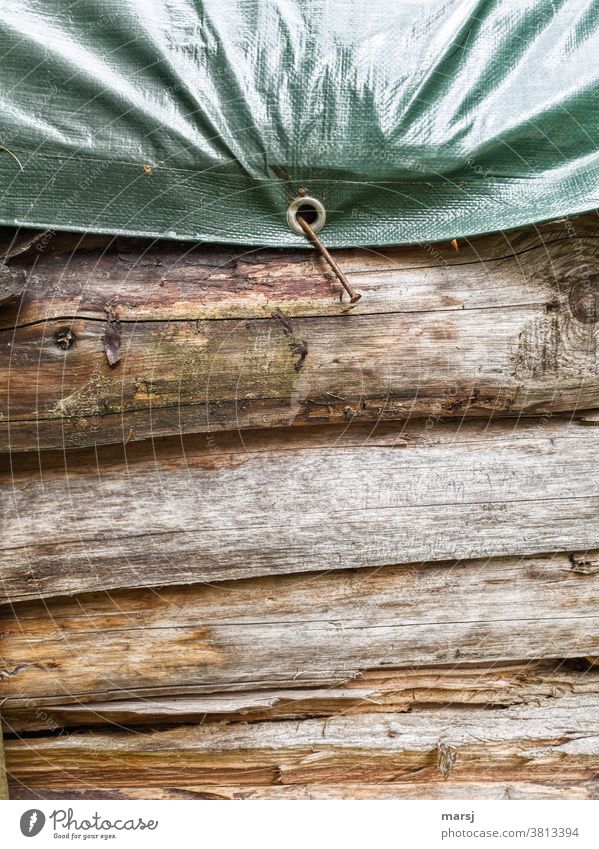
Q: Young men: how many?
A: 0